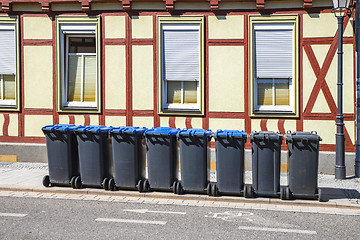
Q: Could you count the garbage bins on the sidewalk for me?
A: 8